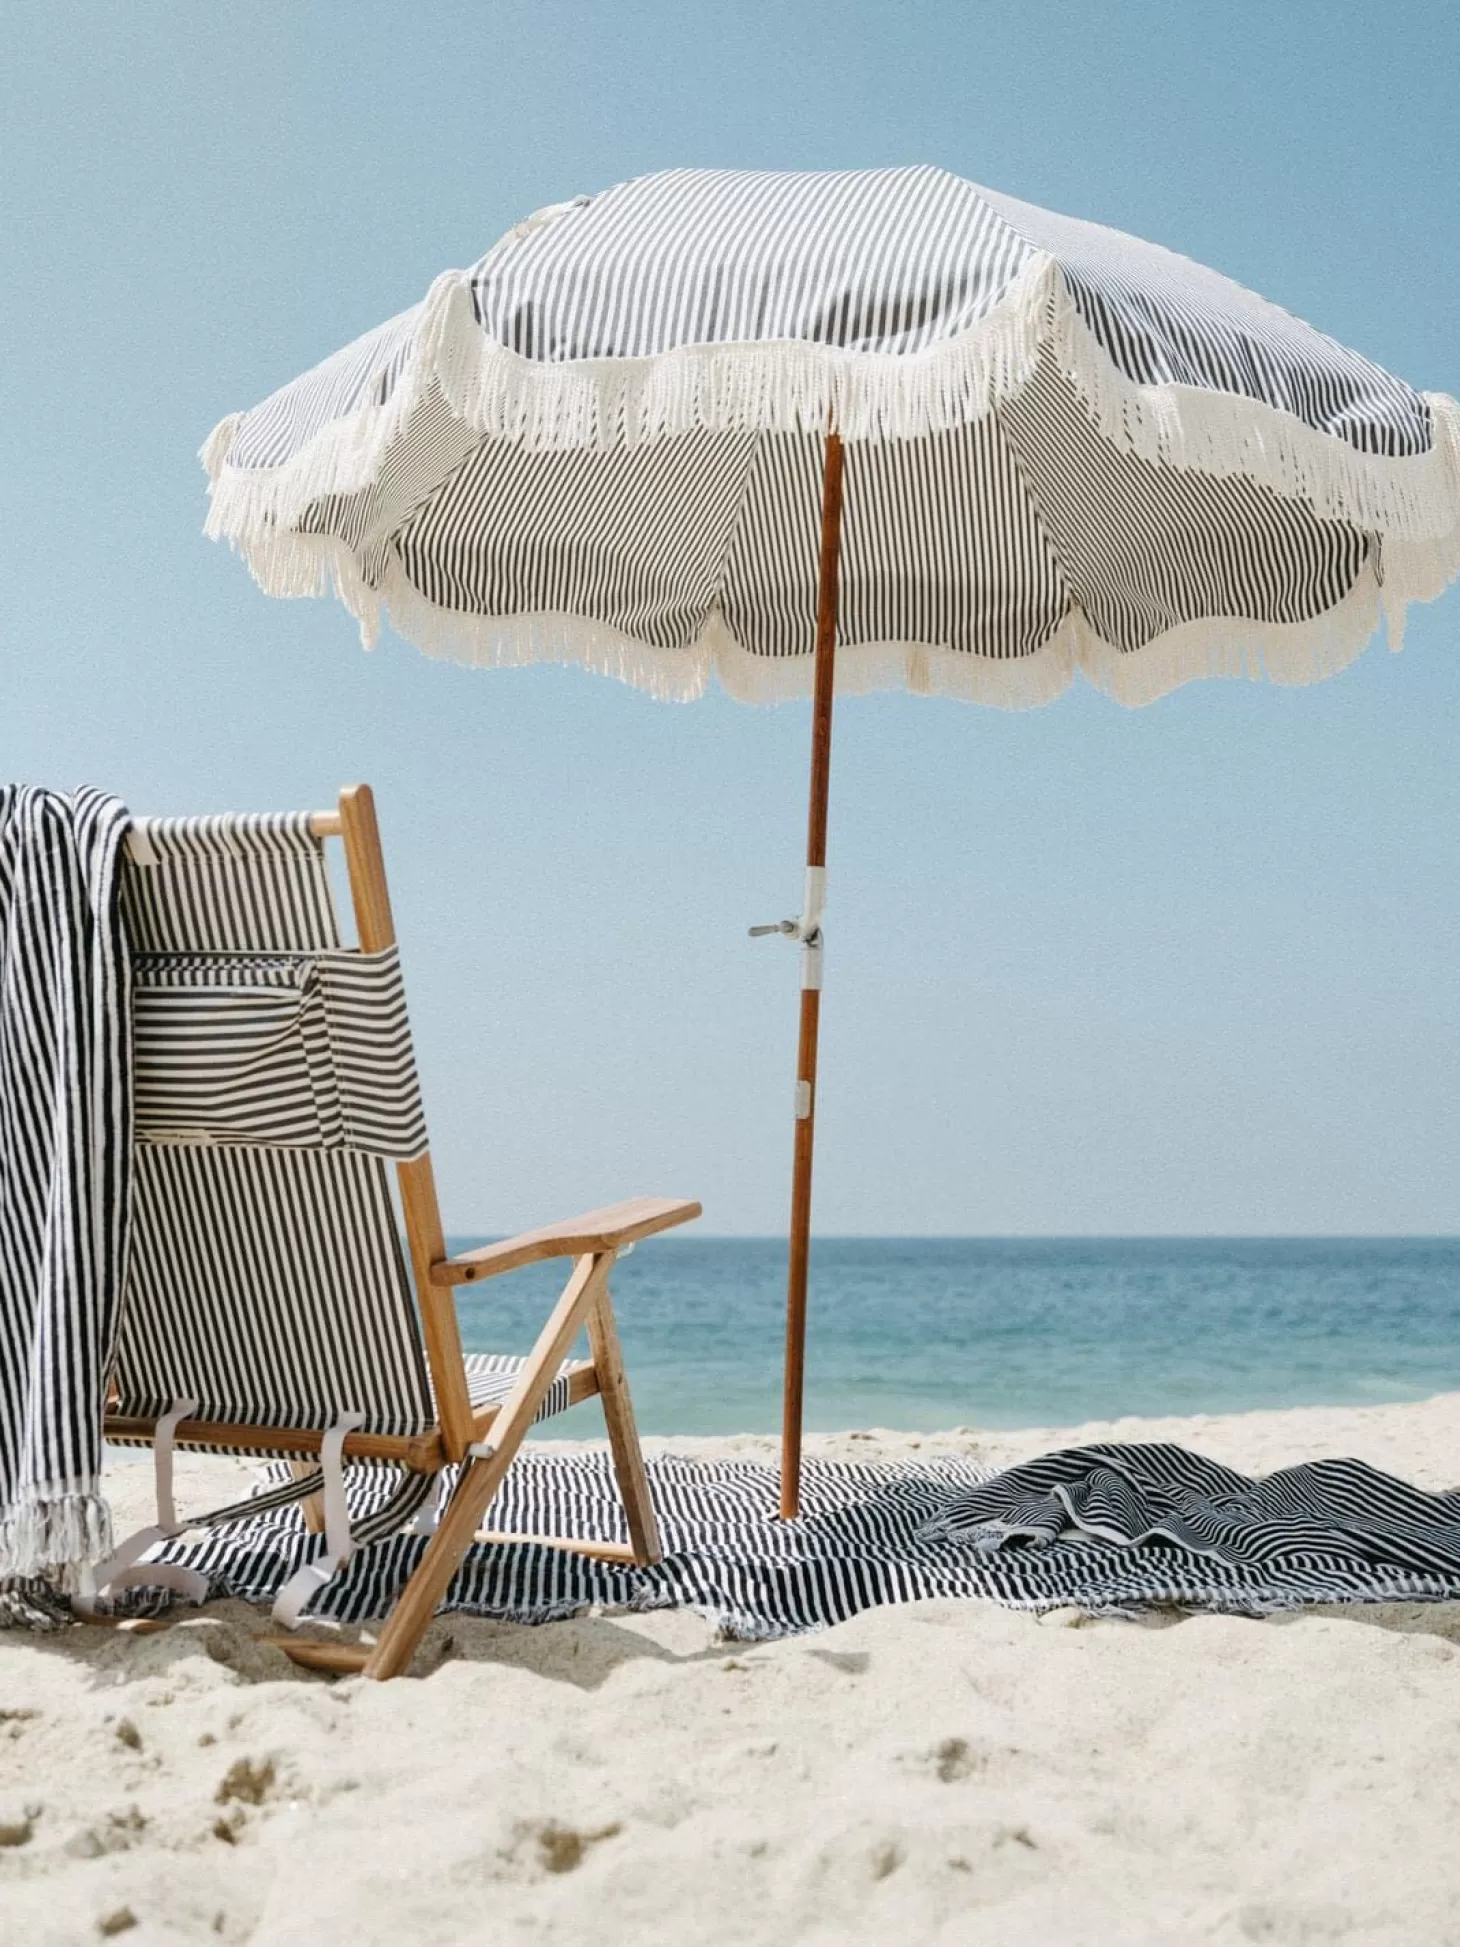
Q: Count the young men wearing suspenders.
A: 0